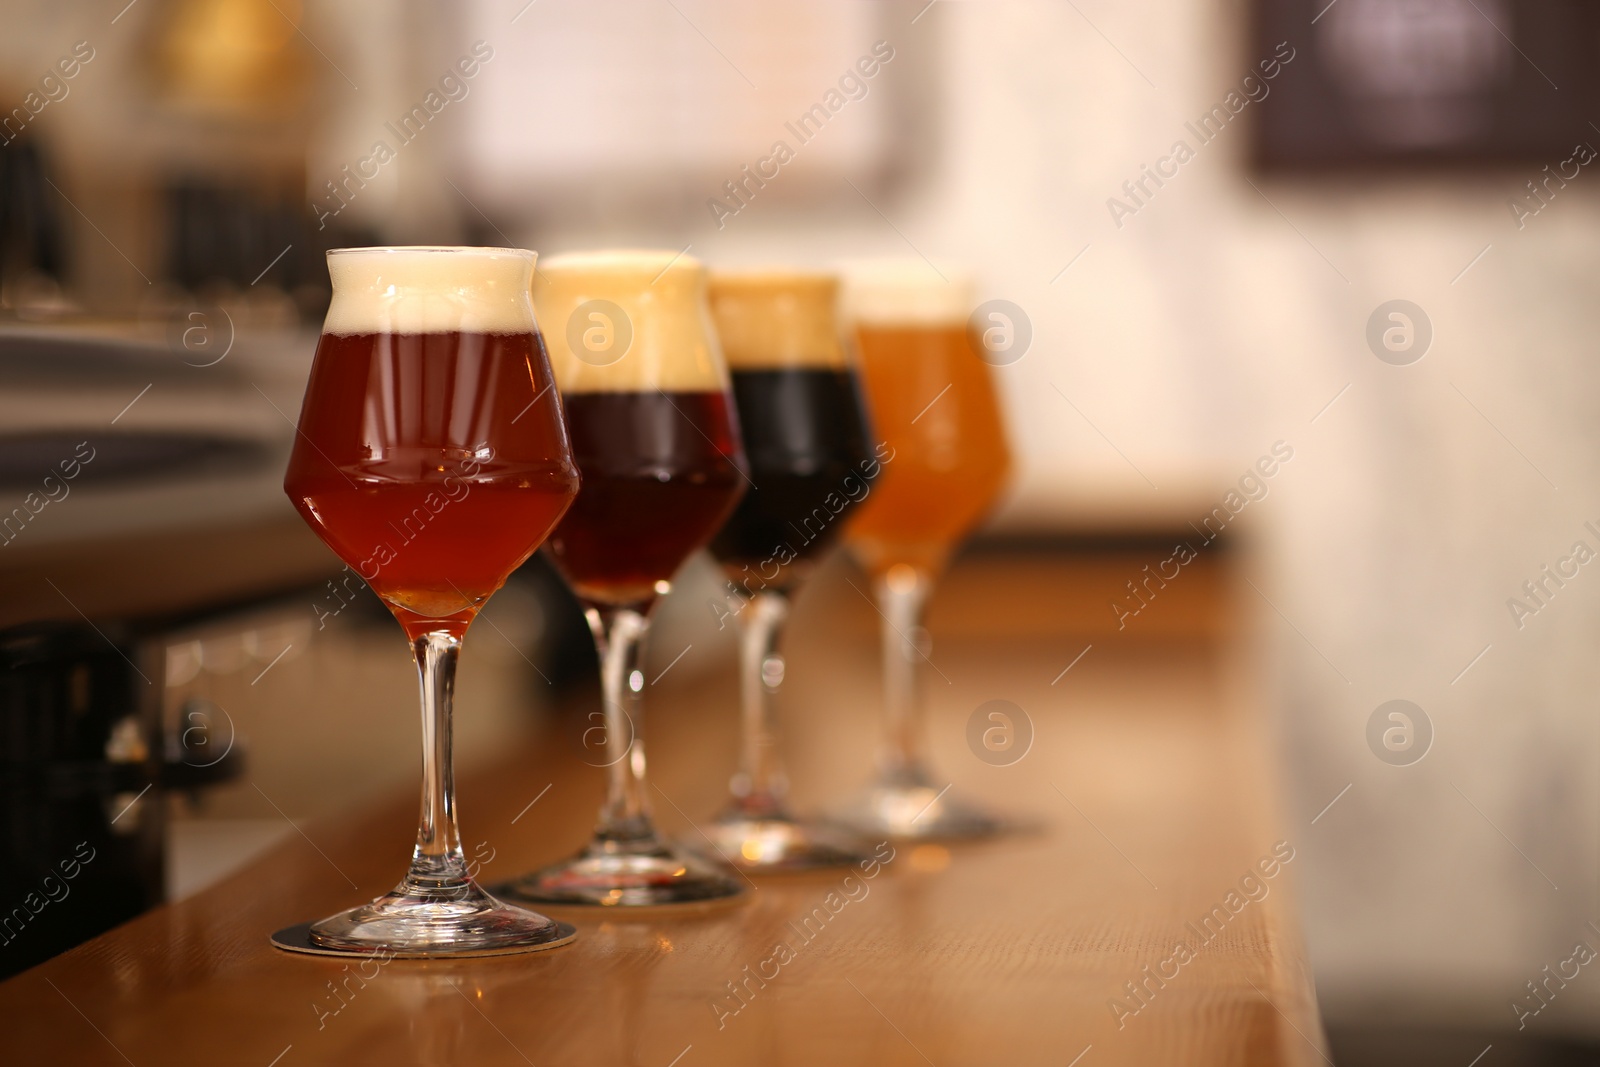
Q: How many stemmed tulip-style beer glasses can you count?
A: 4